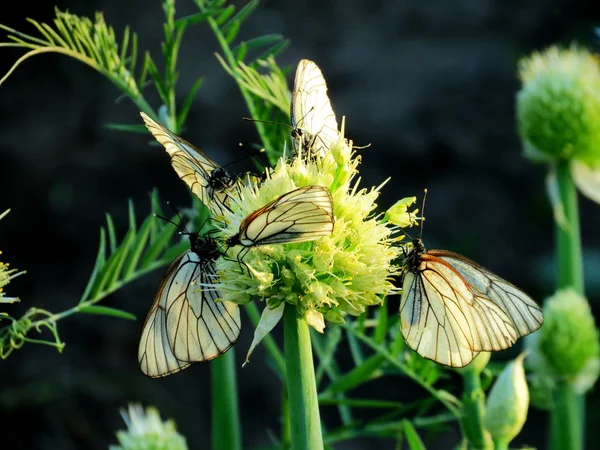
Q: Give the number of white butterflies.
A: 5